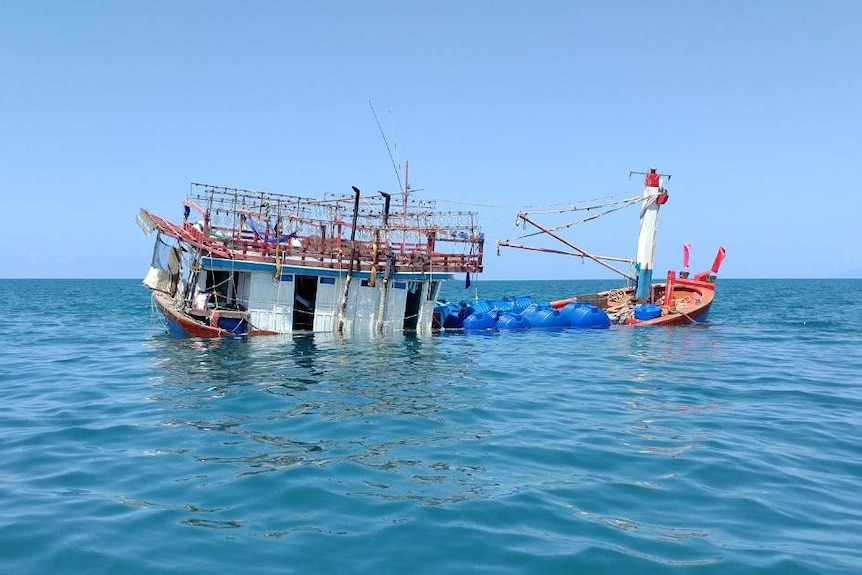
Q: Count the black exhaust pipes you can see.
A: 2